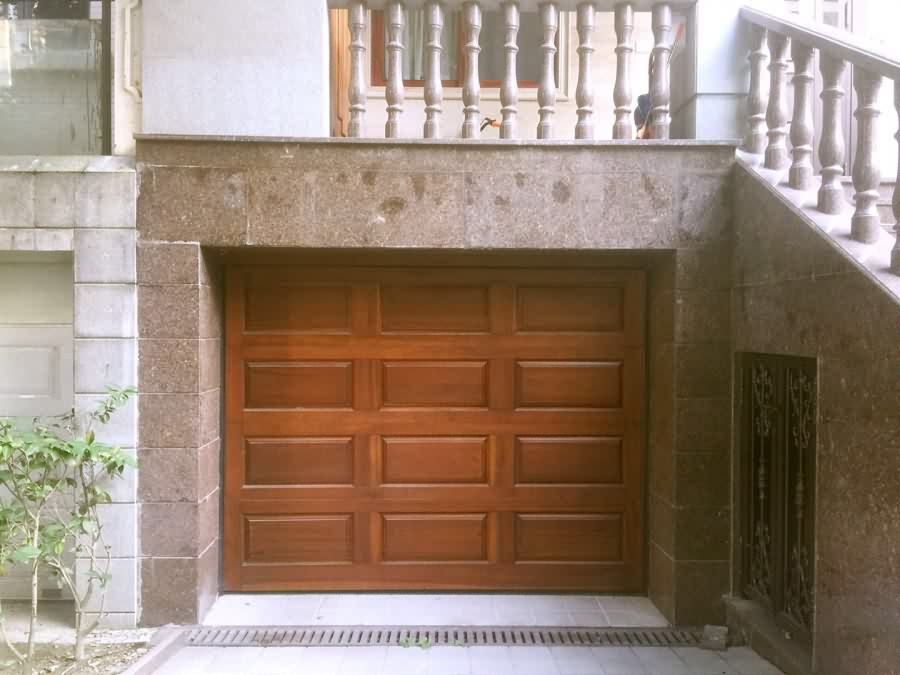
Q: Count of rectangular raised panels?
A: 12